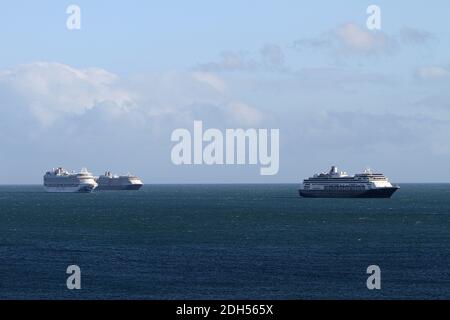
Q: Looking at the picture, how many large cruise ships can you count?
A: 3